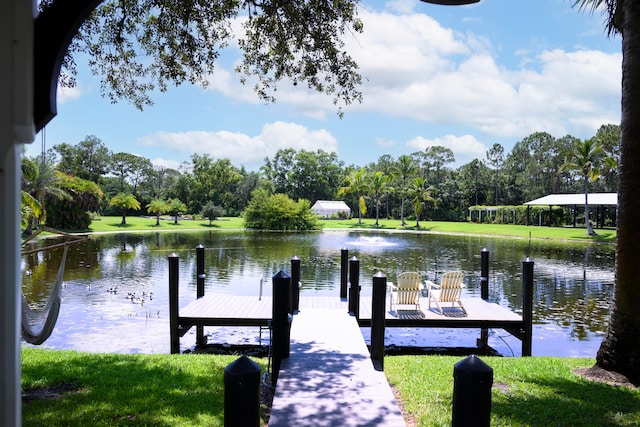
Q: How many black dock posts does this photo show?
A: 11